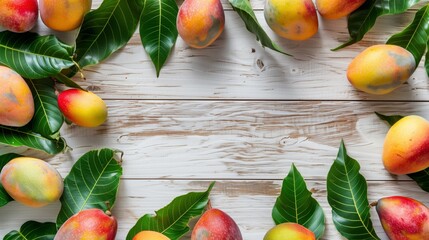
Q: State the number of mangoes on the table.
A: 15